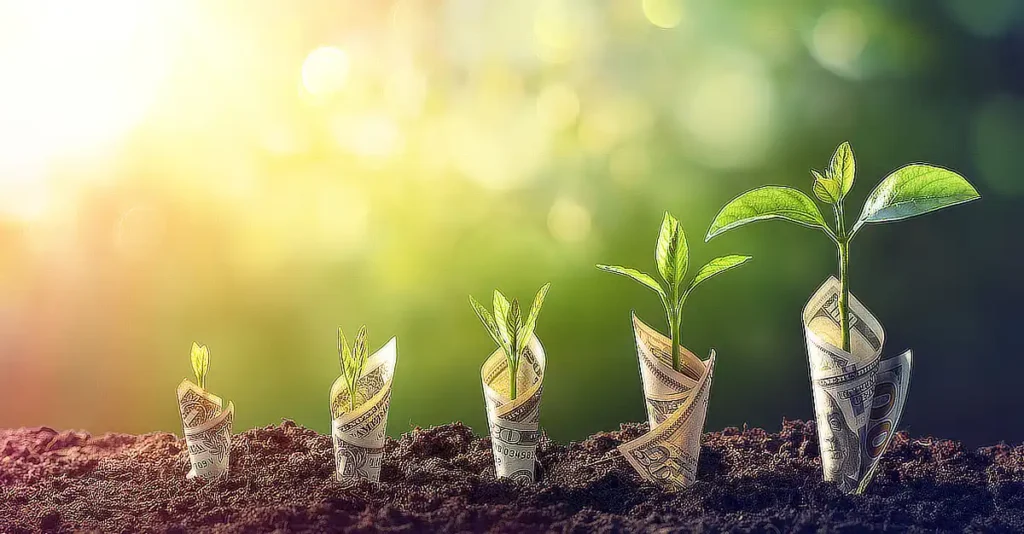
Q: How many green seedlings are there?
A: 5